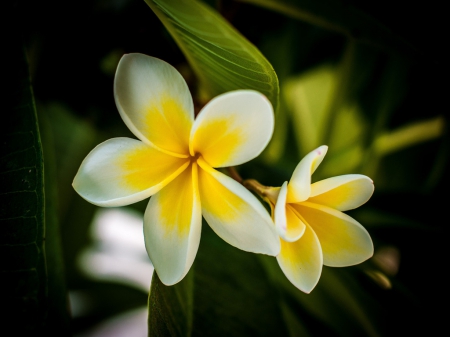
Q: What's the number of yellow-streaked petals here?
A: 10